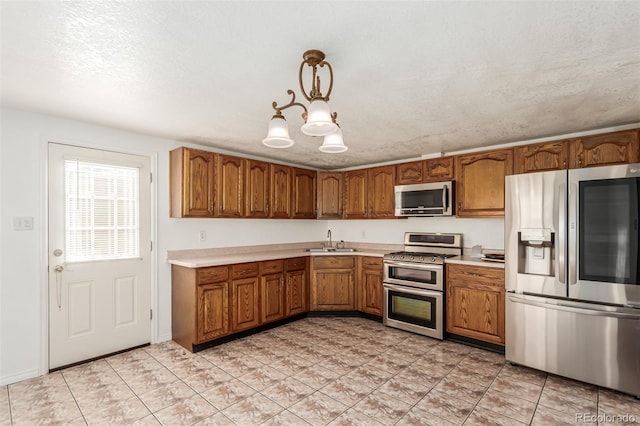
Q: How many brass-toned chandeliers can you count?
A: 1